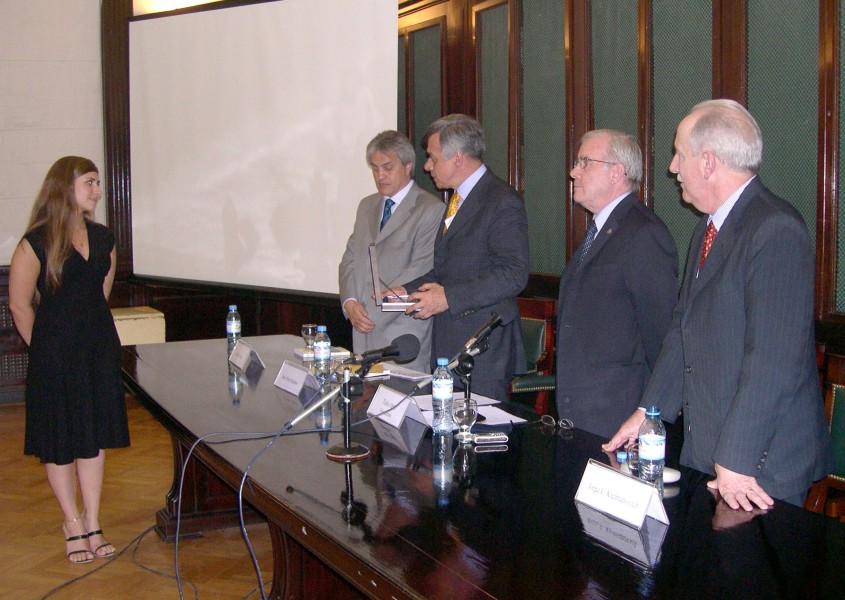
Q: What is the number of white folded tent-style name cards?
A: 4